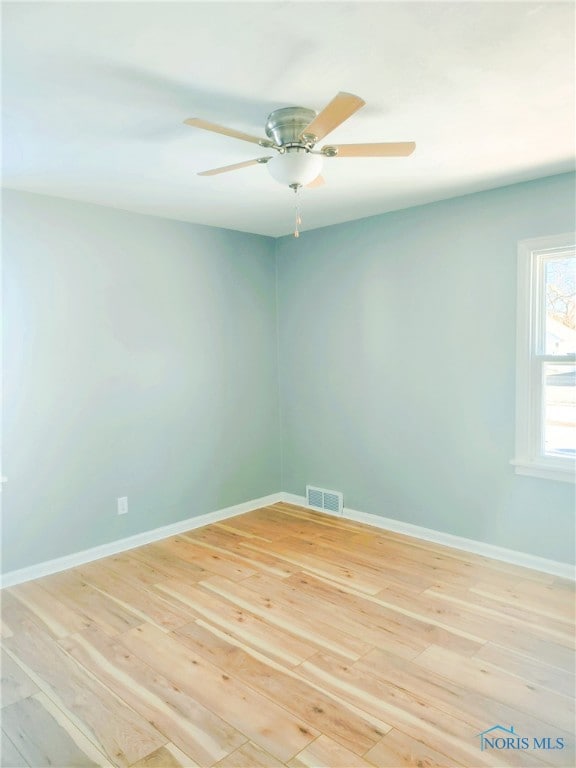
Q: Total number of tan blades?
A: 5